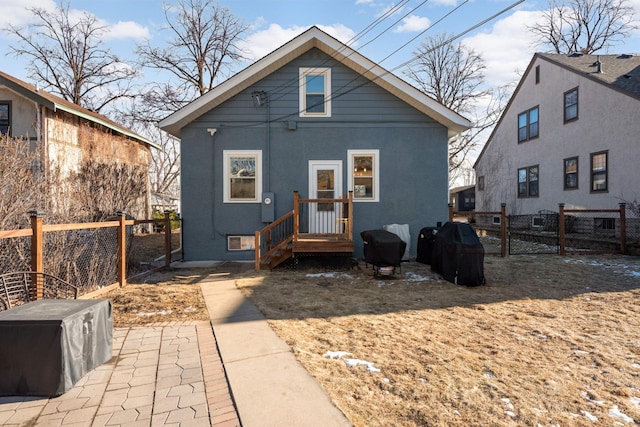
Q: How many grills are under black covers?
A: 3